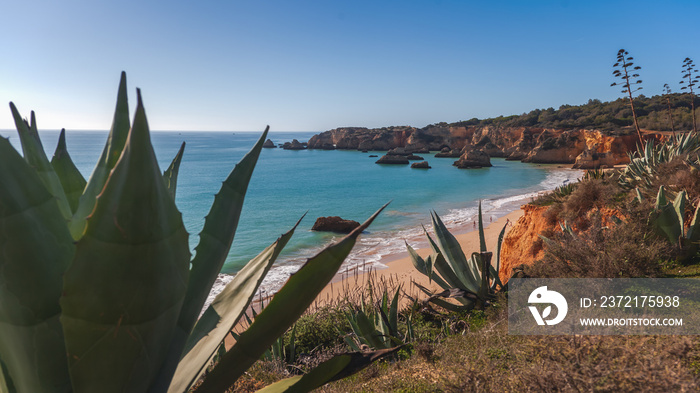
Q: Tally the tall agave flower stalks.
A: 3